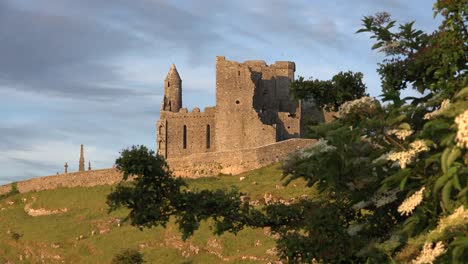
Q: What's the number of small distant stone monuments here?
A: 3